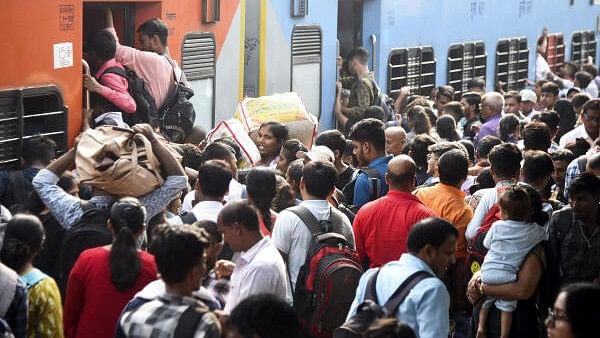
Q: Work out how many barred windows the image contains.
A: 6